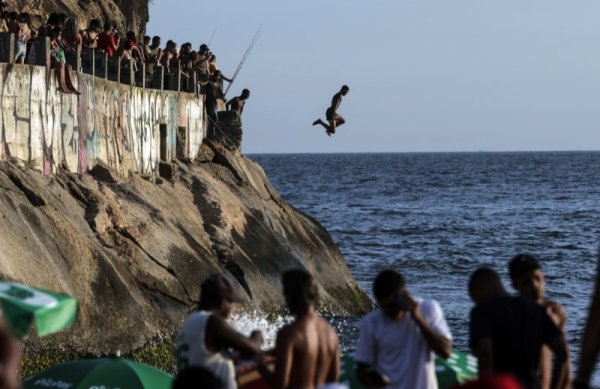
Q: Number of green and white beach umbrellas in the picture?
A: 3